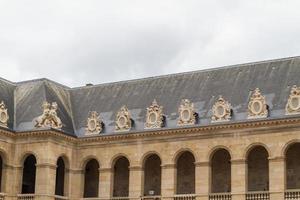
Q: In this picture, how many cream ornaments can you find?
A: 9